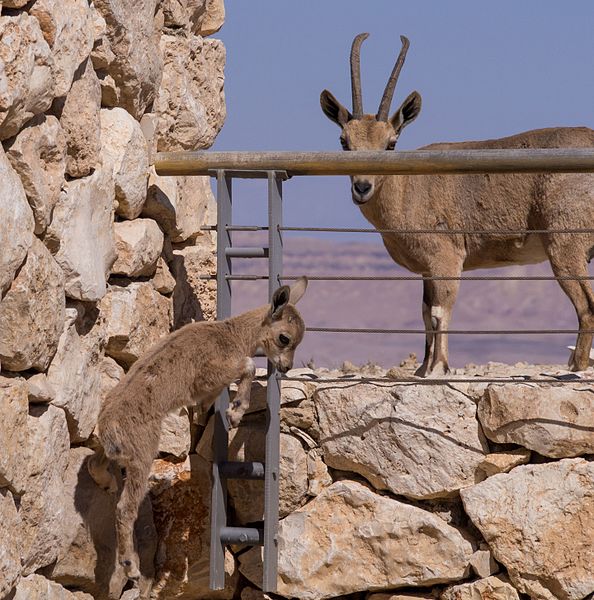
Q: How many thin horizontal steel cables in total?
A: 4